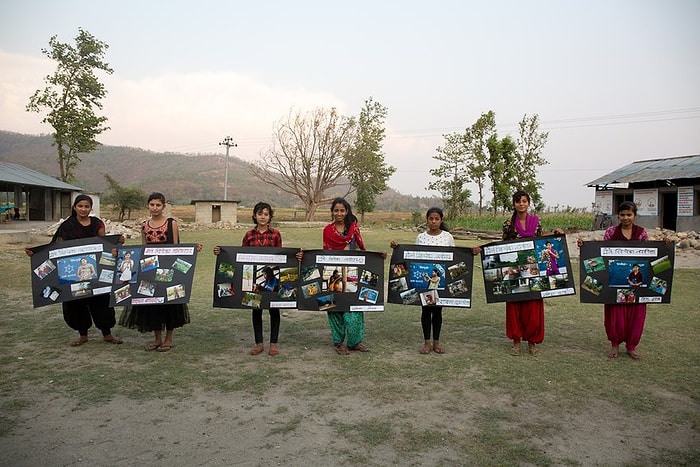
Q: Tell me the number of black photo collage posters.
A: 7